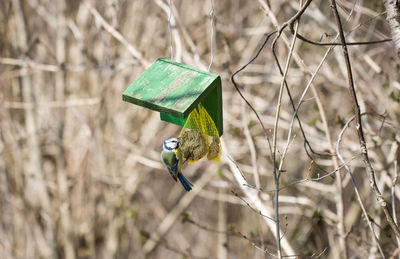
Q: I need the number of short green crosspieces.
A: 1